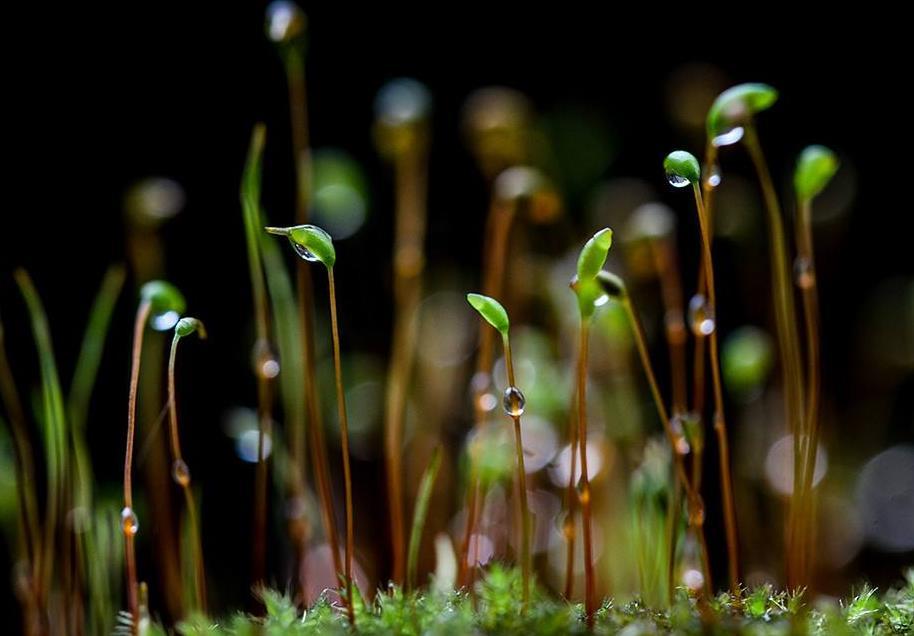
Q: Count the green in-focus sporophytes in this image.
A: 5